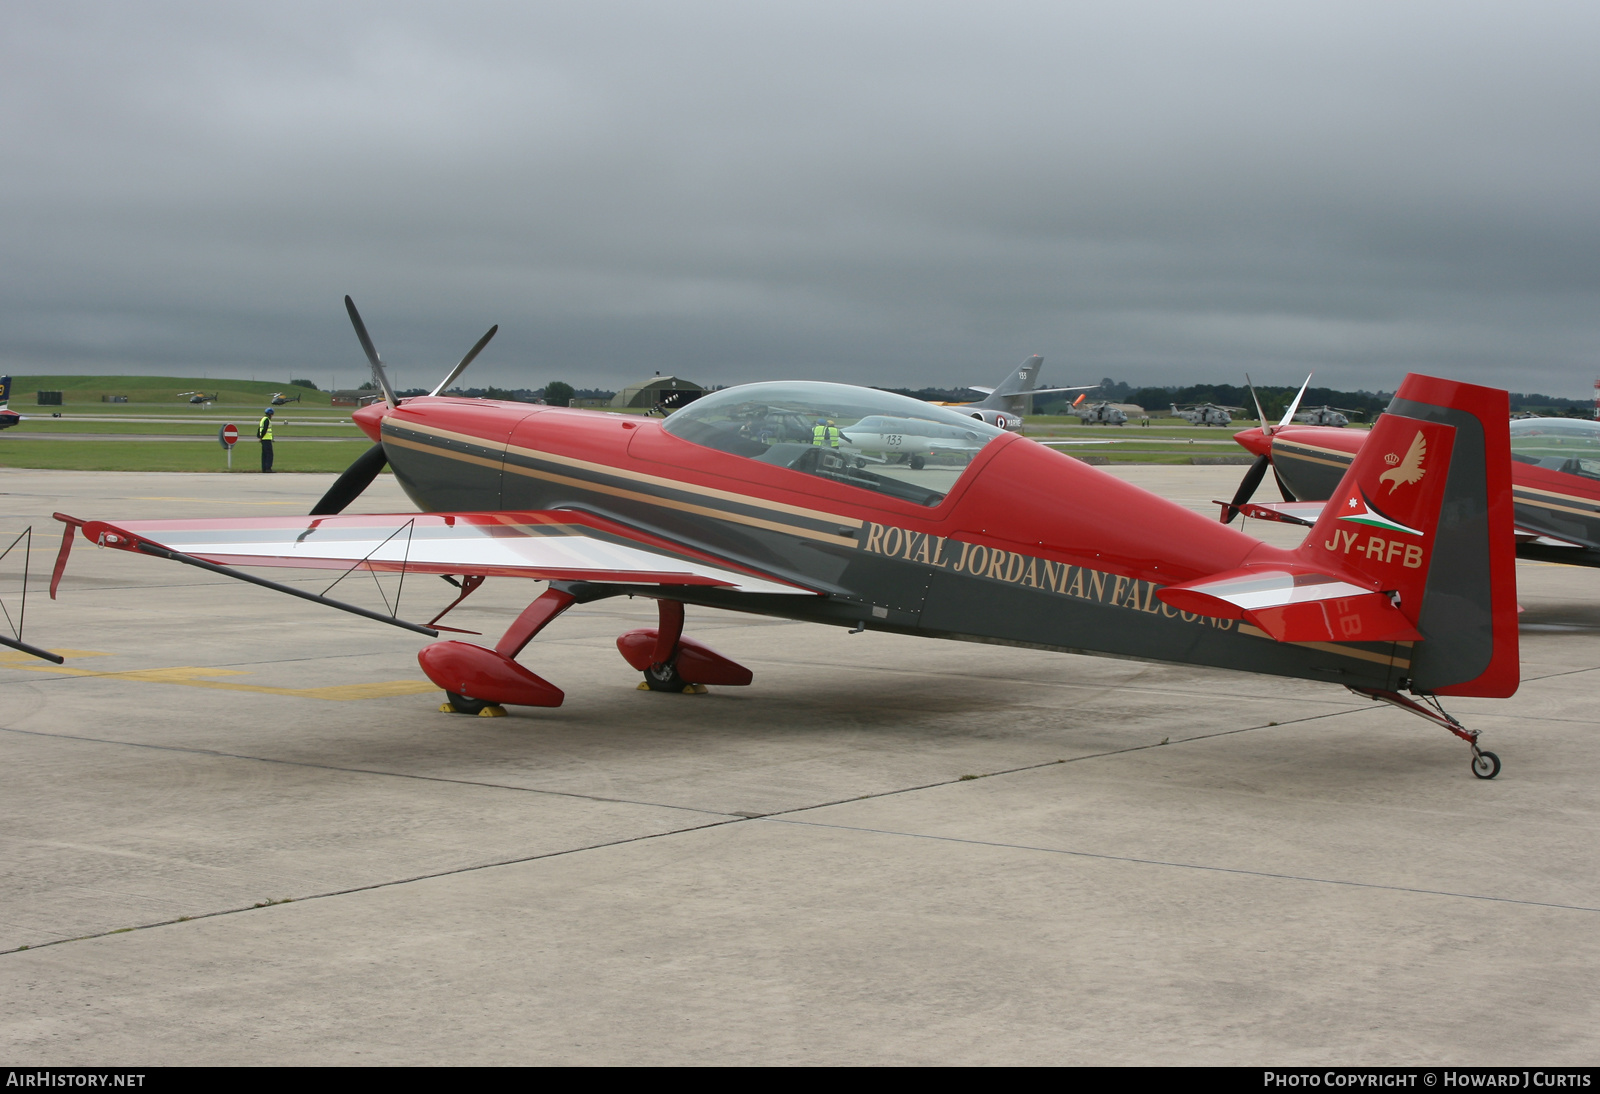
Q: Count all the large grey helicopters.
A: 3